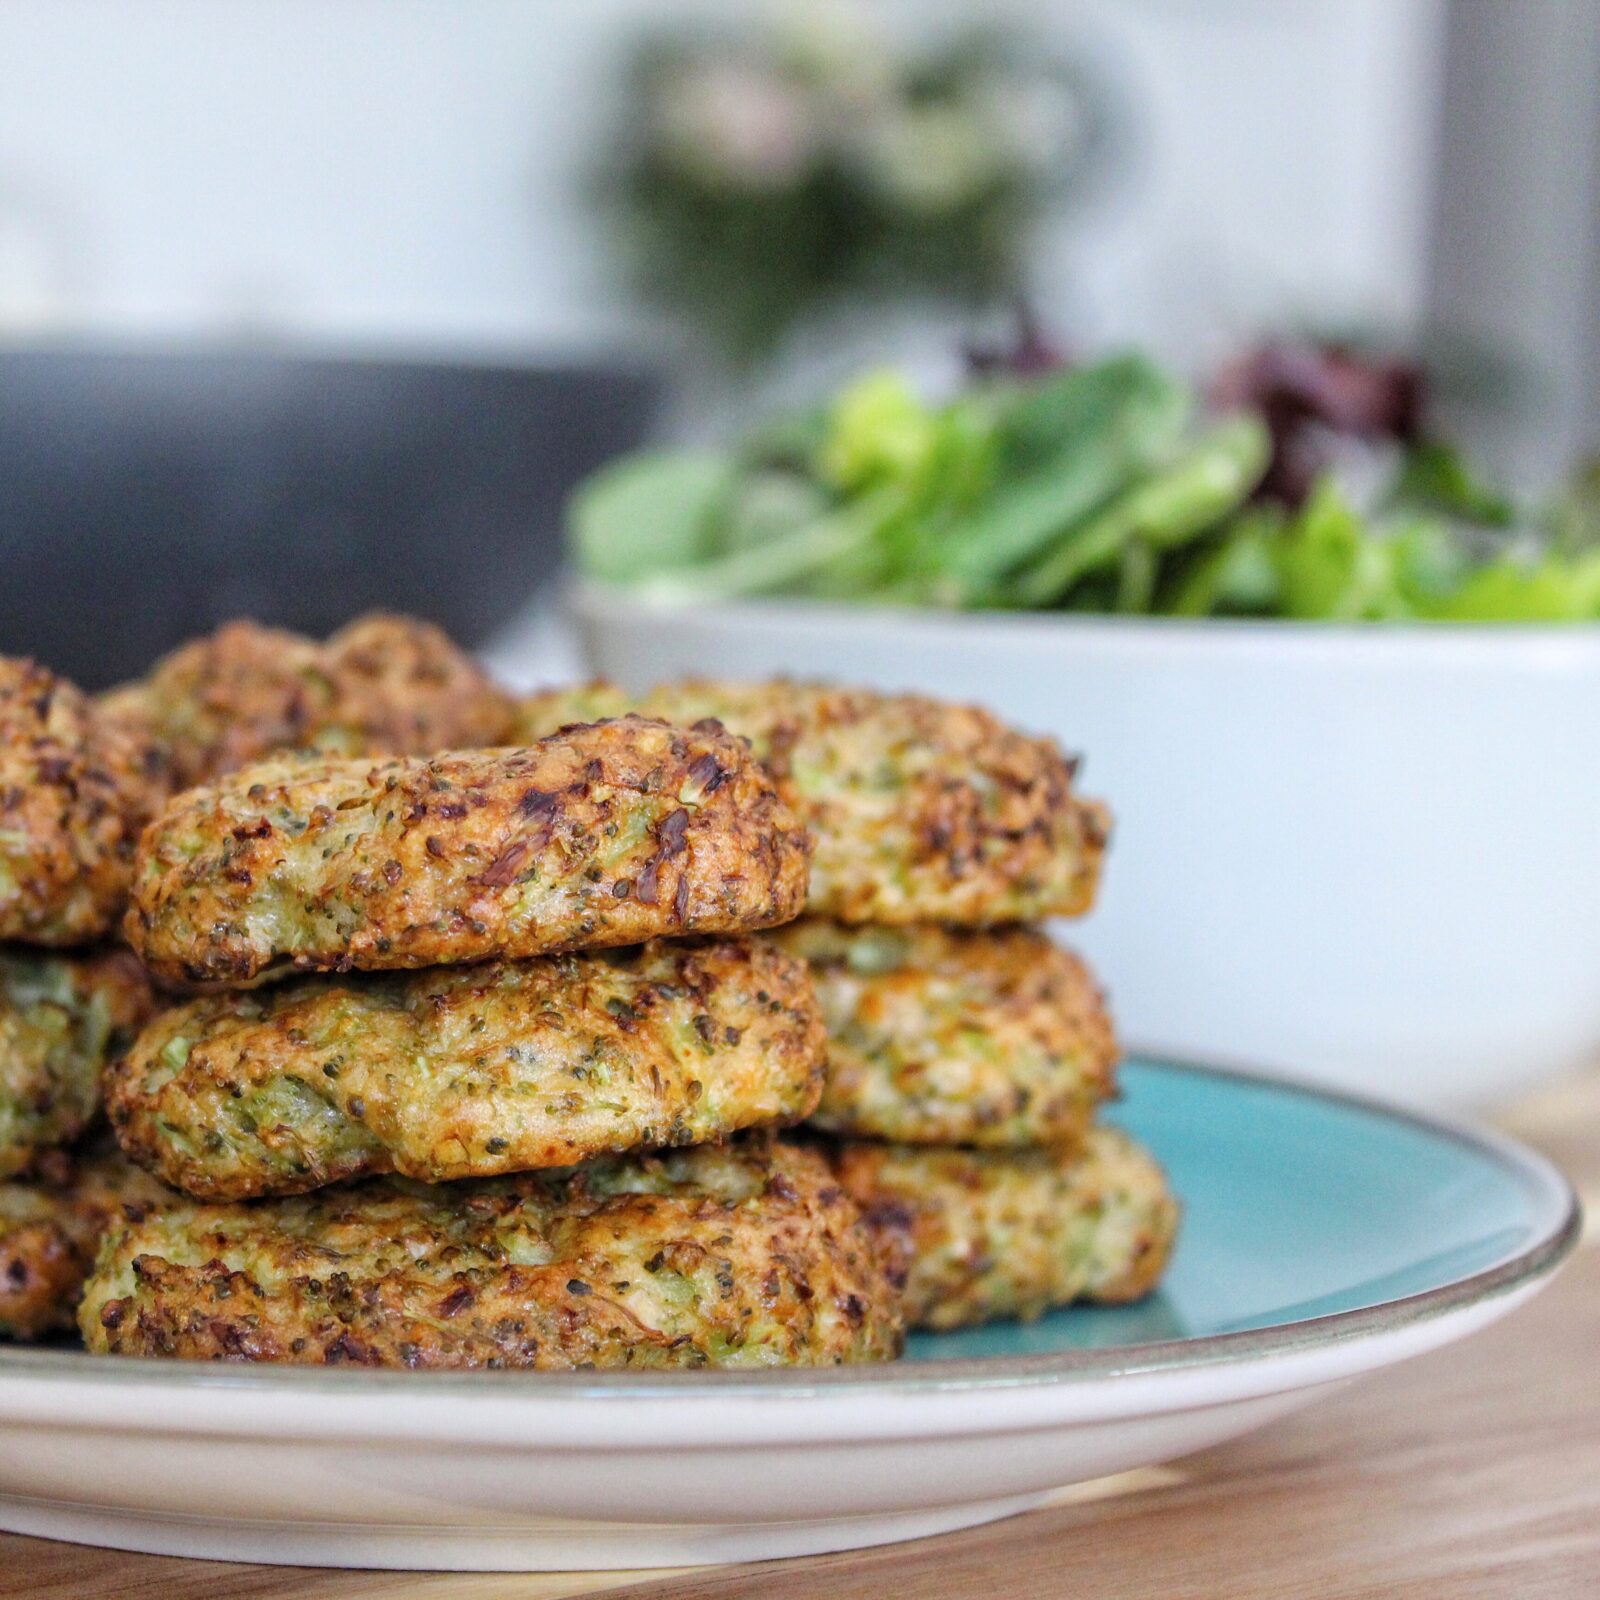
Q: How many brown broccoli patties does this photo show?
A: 10